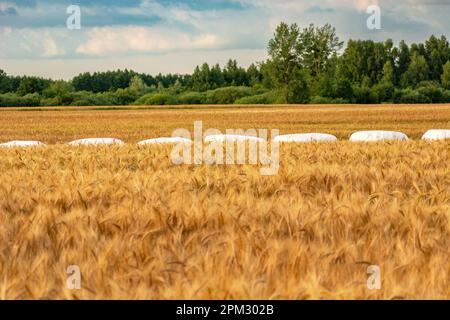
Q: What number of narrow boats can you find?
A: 0